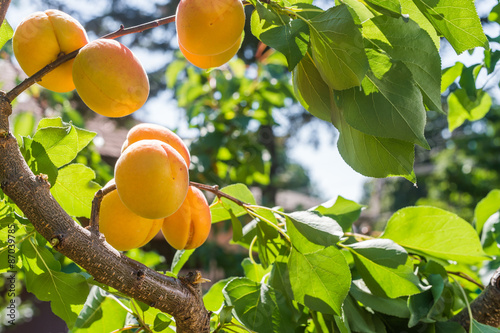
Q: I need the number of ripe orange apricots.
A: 8